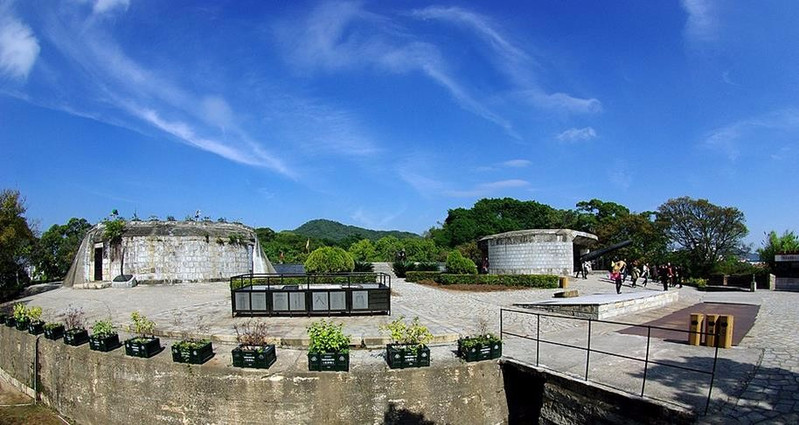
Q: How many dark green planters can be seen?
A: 13